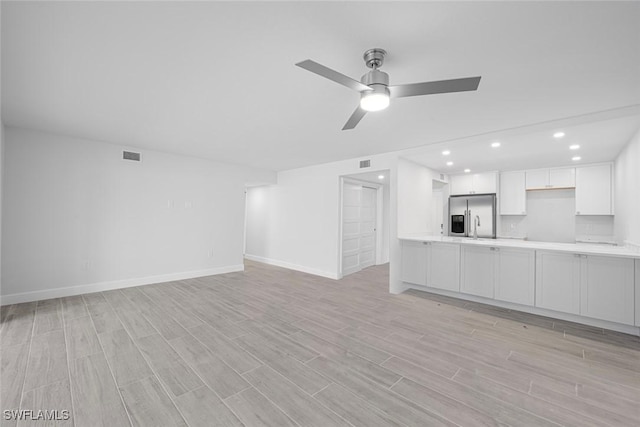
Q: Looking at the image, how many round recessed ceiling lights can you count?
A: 8